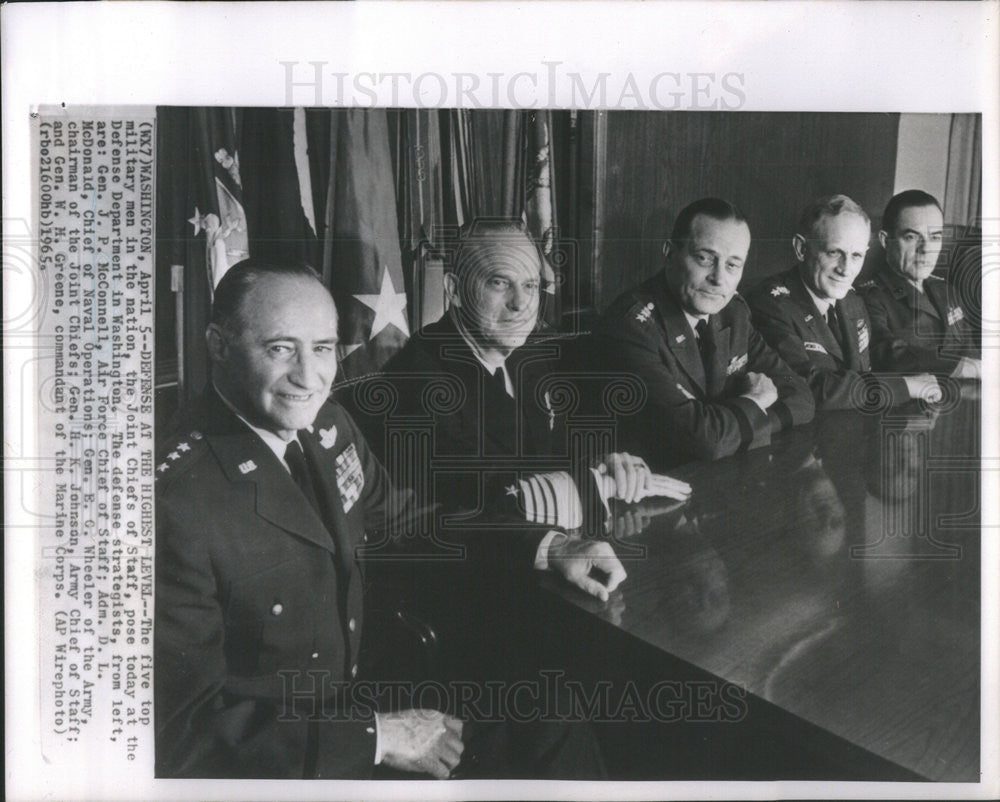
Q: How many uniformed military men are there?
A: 5